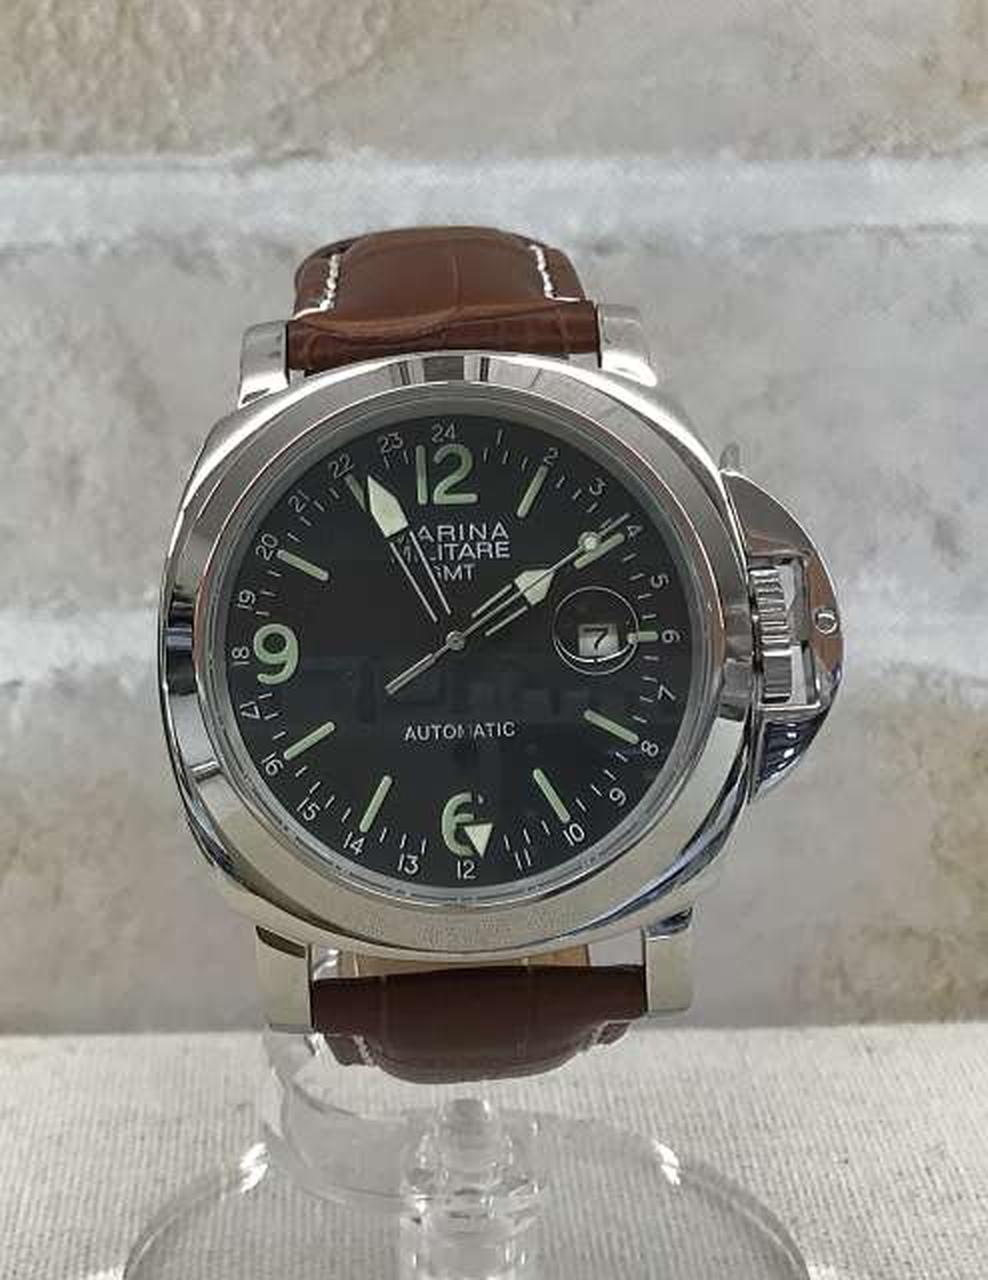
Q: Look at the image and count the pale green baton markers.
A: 9